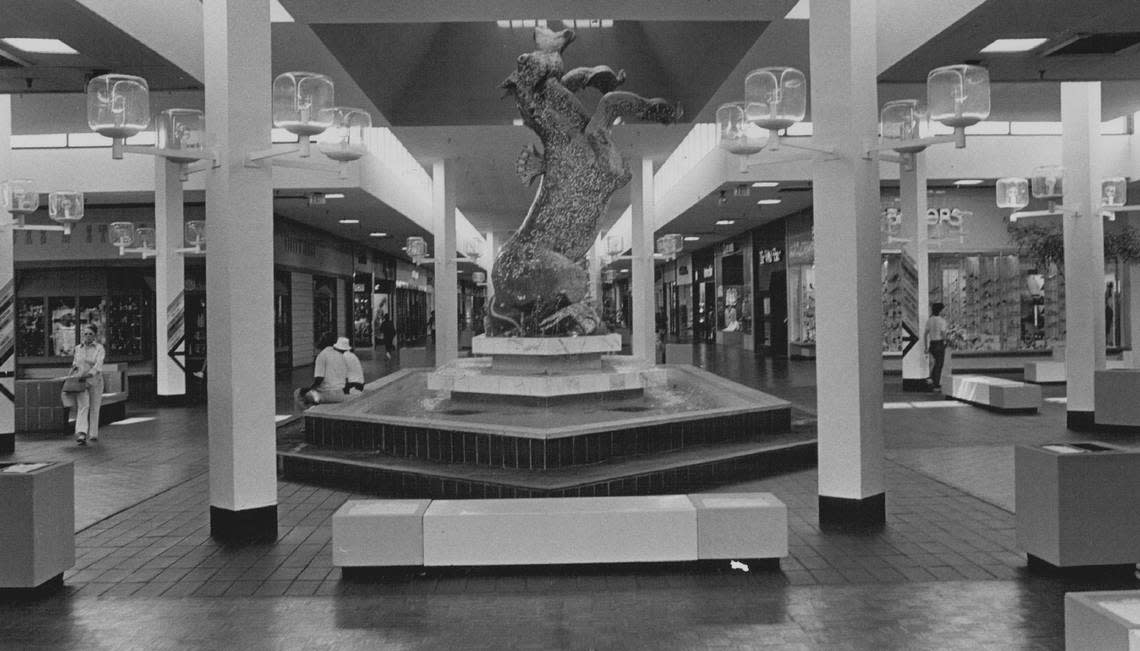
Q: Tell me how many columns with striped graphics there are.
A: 3